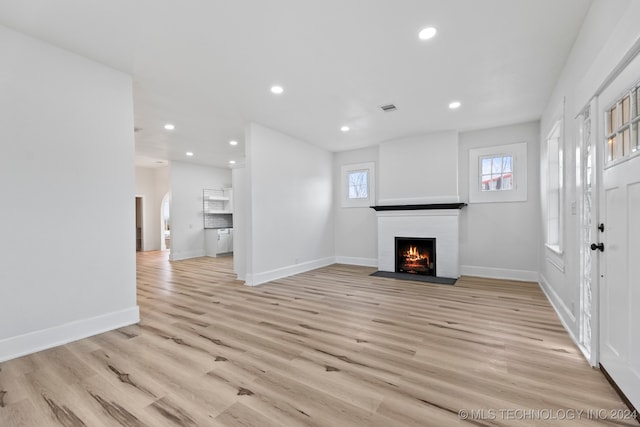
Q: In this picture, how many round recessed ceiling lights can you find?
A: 8